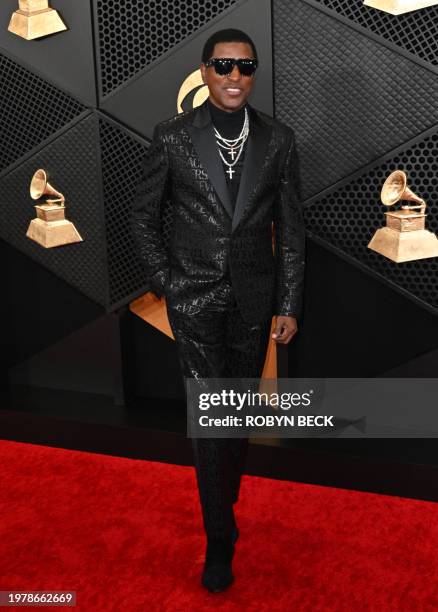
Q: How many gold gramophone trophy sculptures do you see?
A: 4